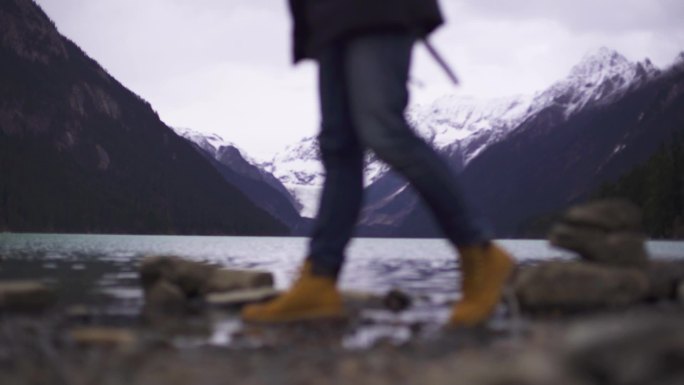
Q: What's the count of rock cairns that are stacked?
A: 1